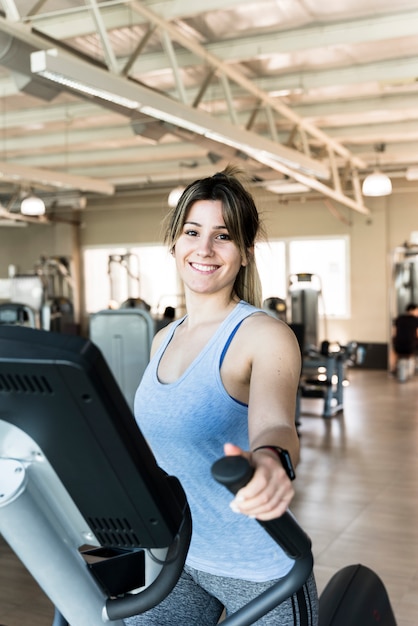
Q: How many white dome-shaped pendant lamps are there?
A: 3